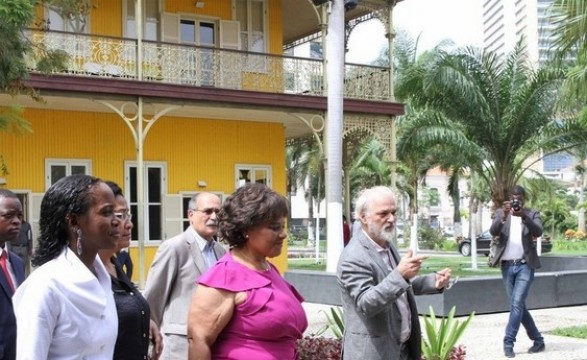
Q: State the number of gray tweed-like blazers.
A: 1